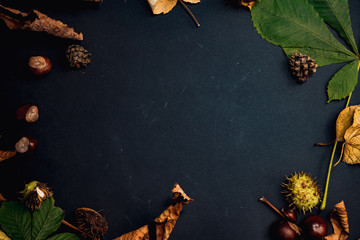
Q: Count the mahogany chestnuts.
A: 6